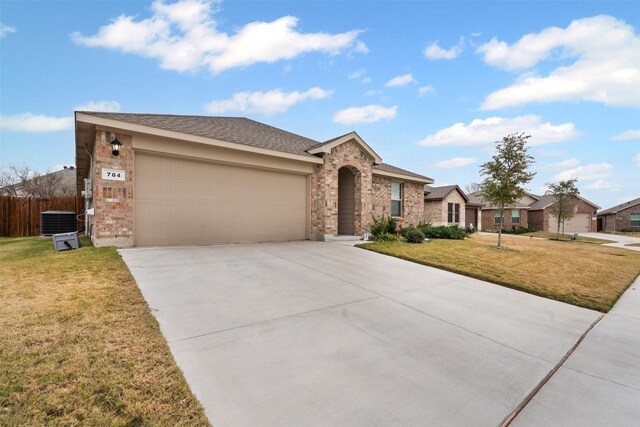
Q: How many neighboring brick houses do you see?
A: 3